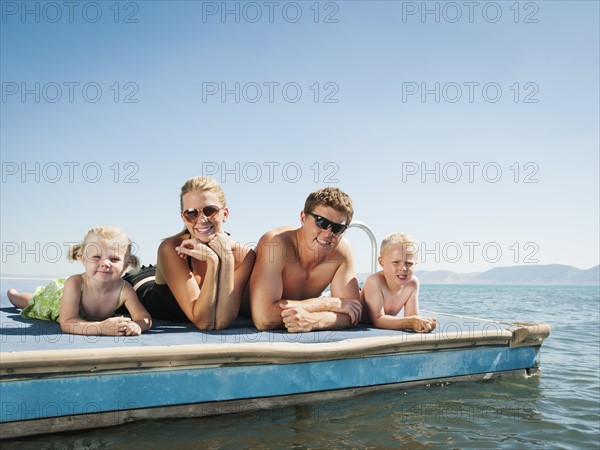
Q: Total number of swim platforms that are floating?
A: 1